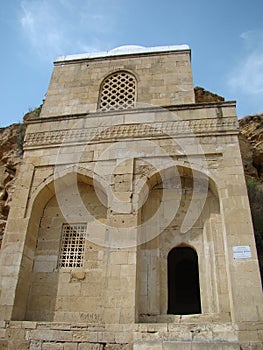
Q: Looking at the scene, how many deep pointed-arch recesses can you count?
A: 2